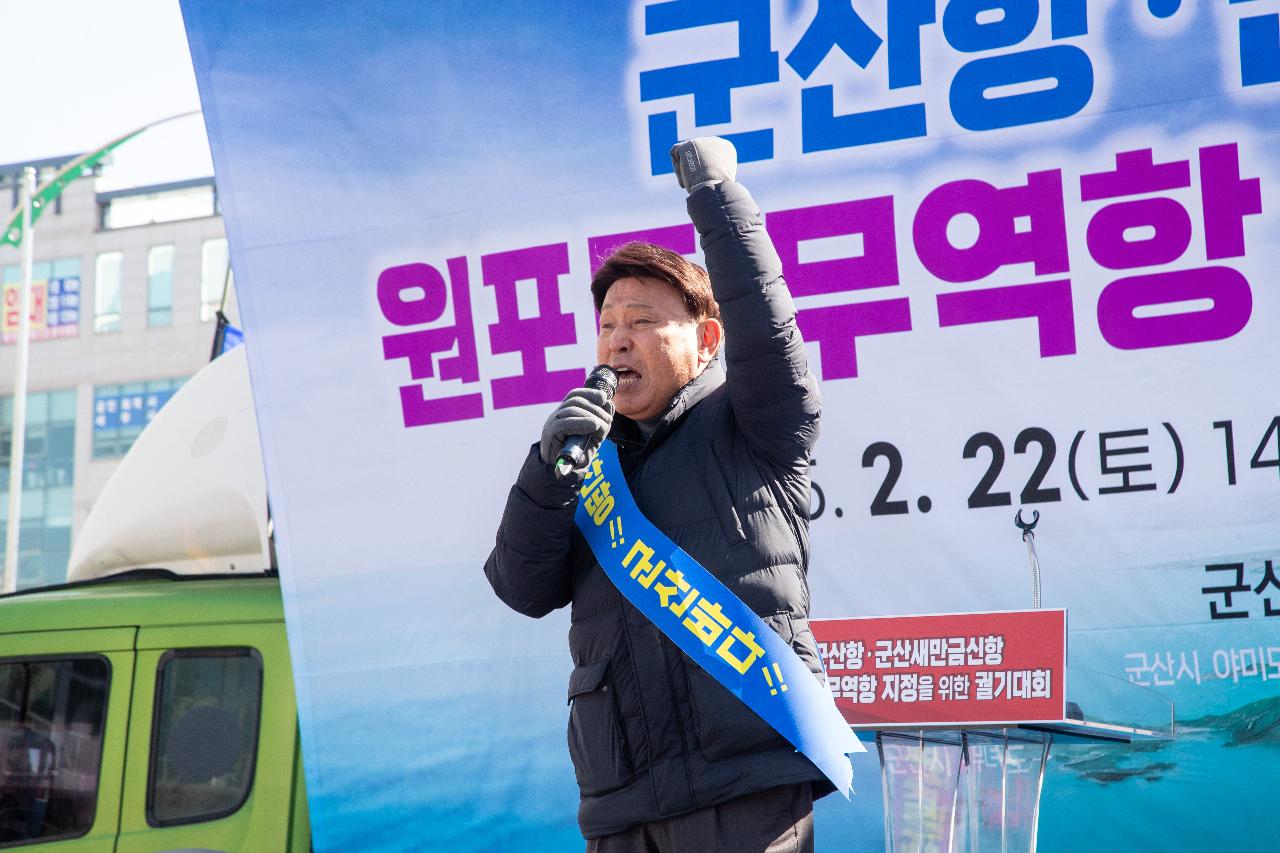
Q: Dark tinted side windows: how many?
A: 2